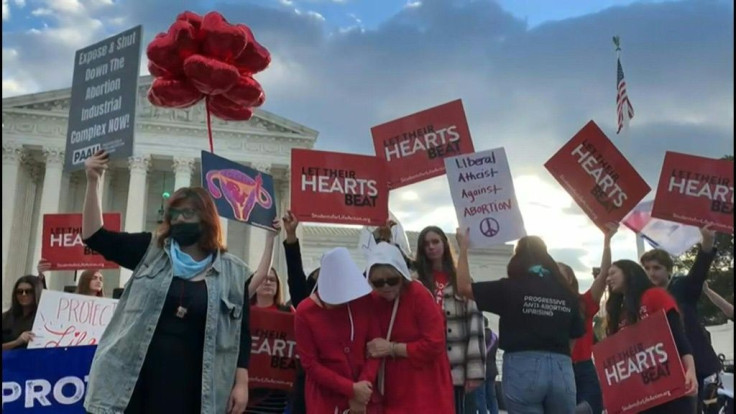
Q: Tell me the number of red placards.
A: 7